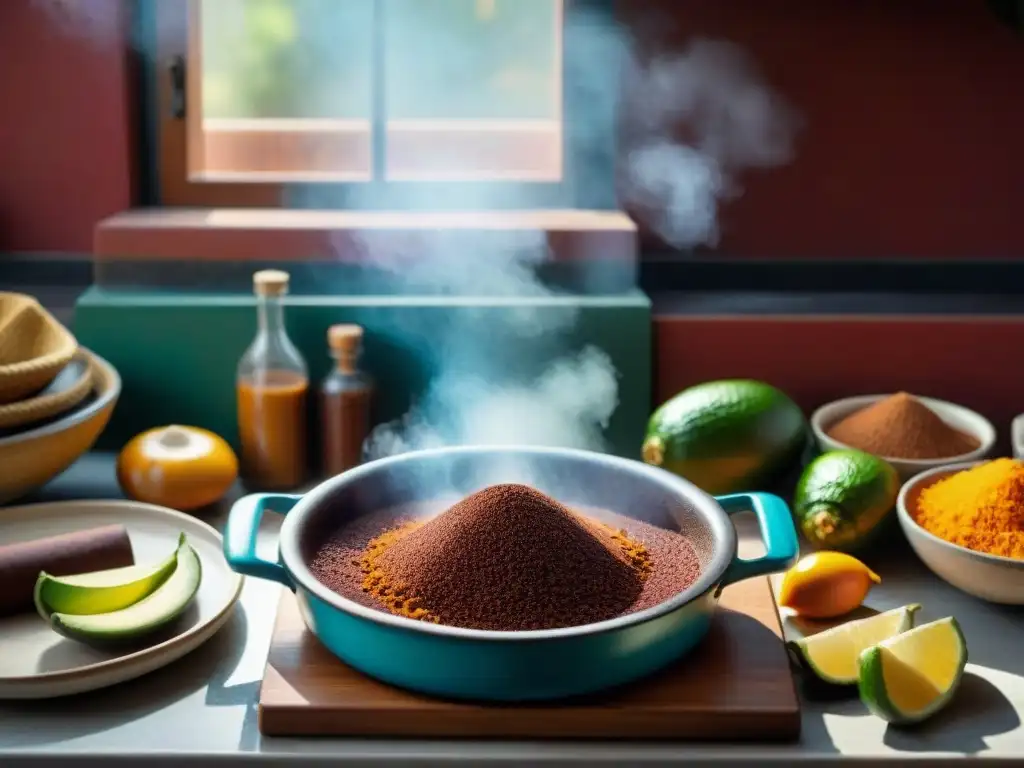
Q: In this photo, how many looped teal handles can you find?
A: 2